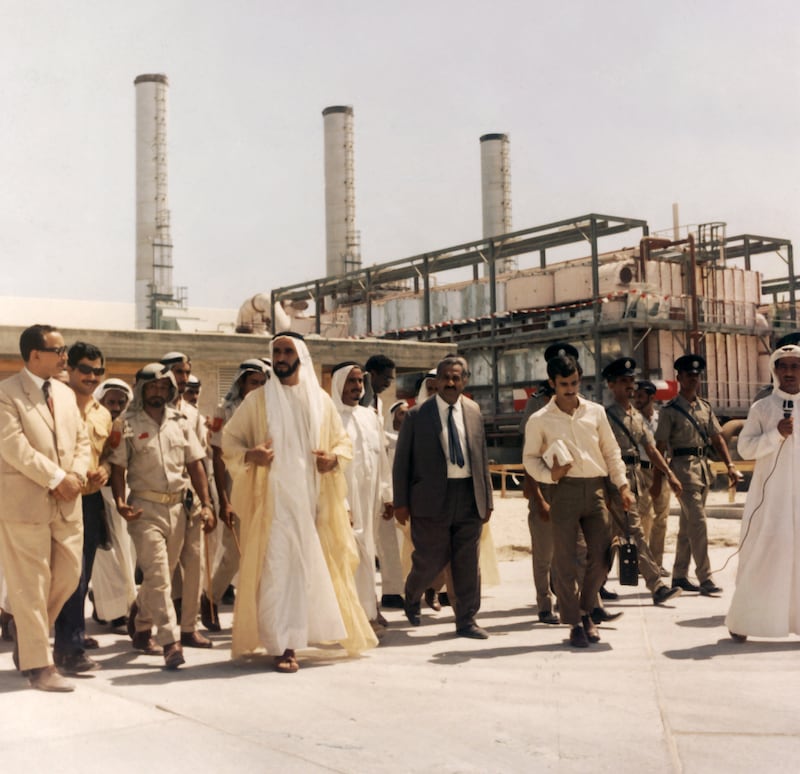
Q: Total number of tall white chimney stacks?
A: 3